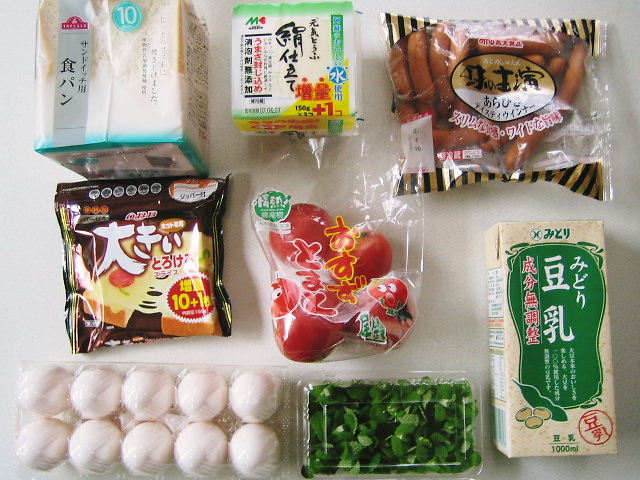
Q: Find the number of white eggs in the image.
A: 10